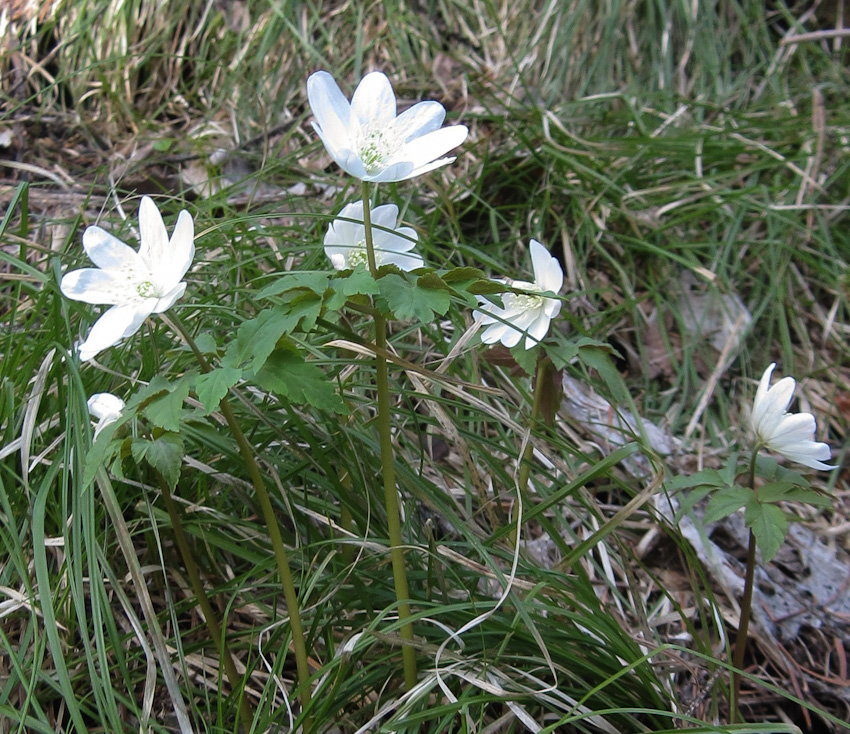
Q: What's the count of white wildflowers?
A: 6